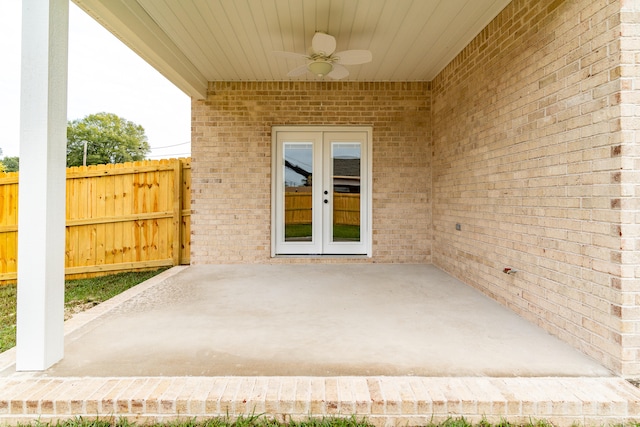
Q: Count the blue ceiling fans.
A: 0